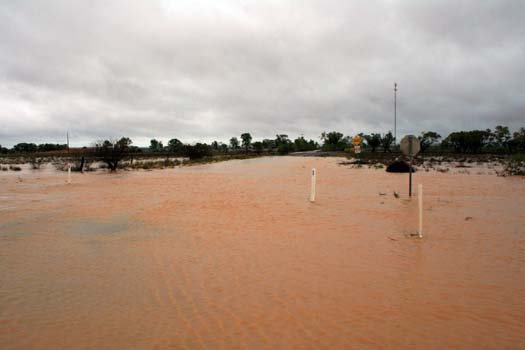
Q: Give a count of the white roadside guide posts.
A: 3